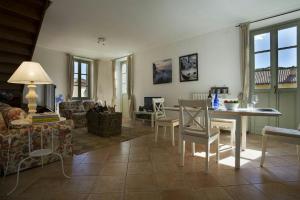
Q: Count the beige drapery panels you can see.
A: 5